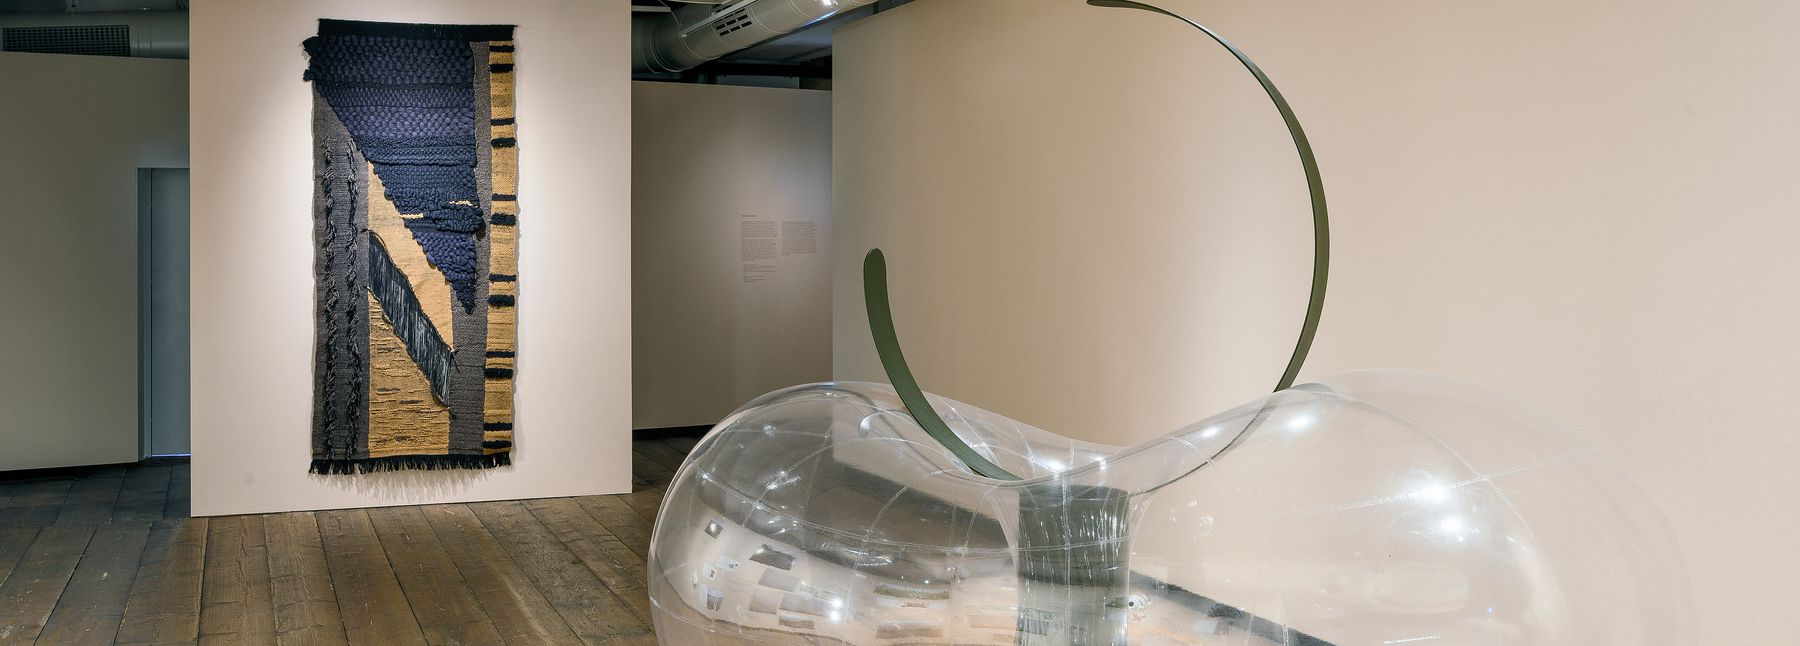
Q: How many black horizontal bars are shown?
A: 12